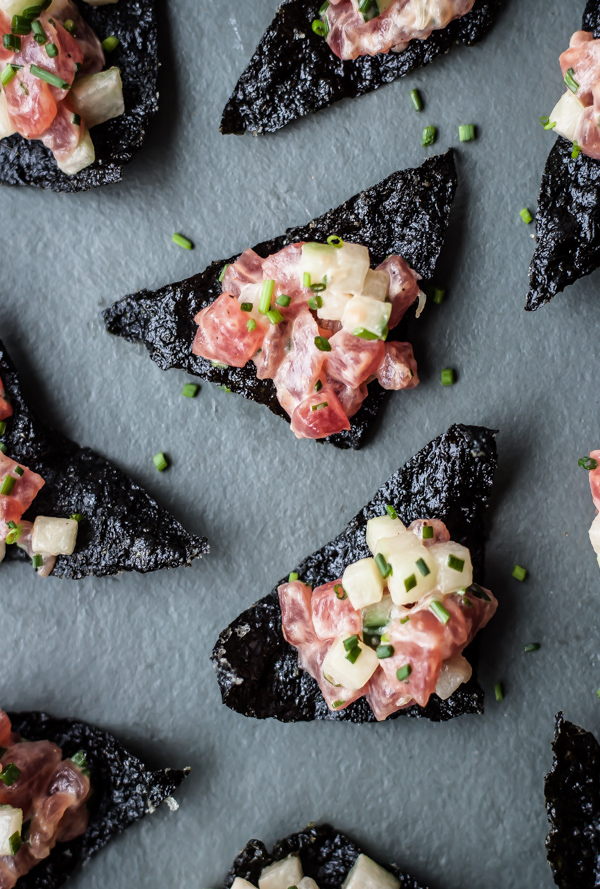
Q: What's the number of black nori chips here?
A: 9